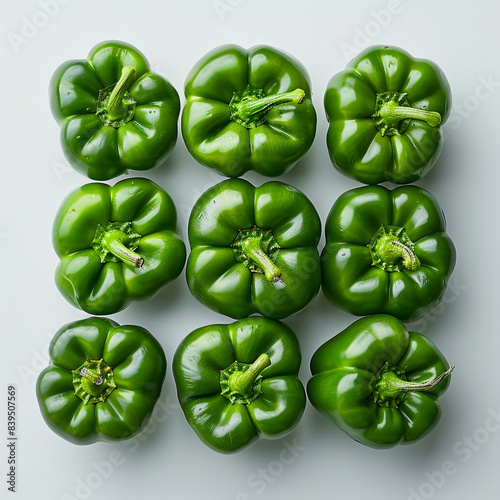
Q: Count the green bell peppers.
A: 9